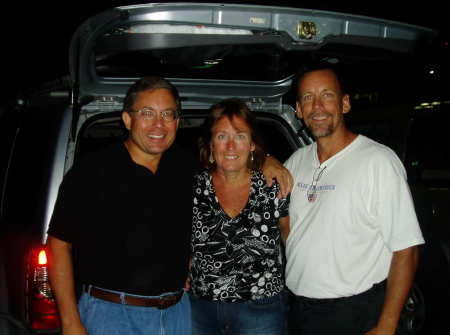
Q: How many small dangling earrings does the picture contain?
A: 2